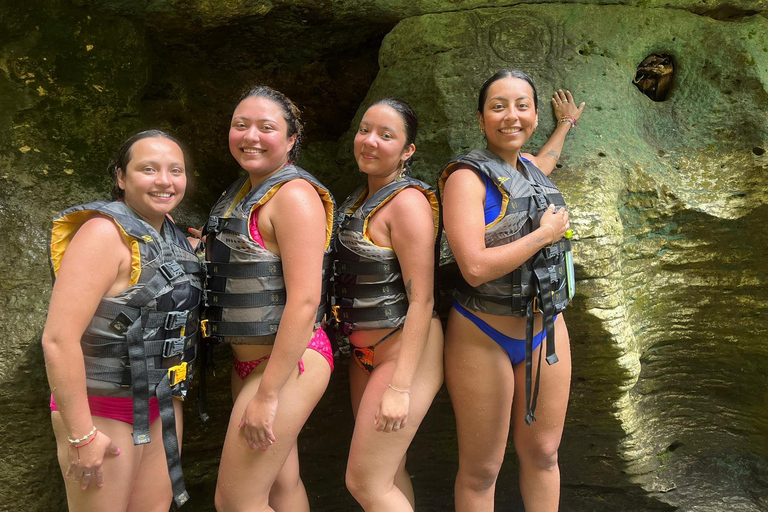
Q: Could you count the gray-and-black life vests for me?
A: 4